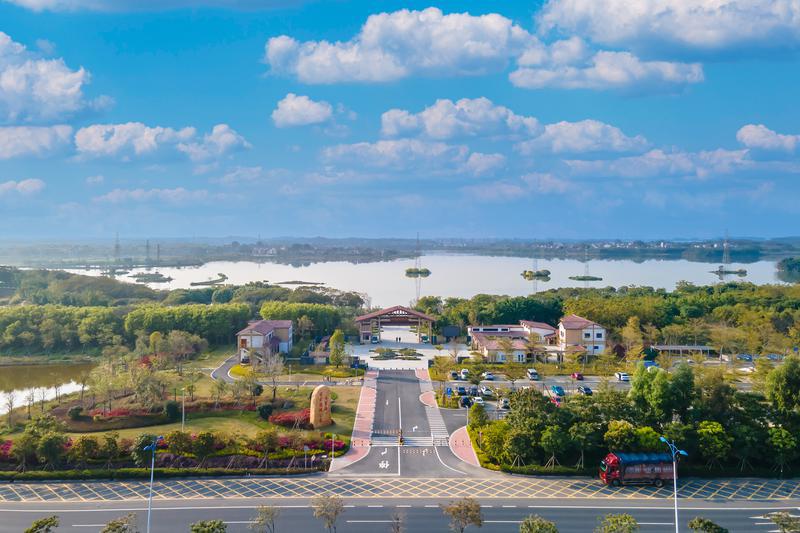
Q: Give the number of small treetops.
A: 11